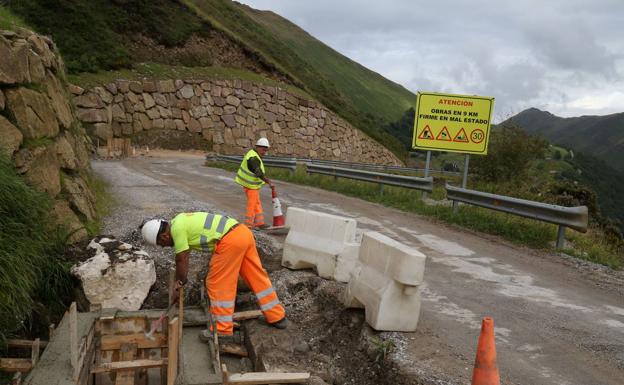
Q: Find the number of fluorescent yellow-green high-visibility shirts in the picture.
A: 2